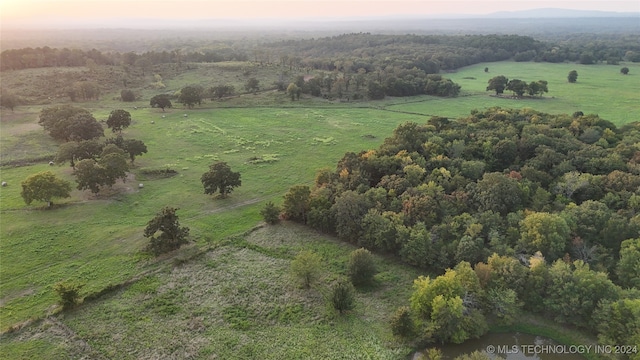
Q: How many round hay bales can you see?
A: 7